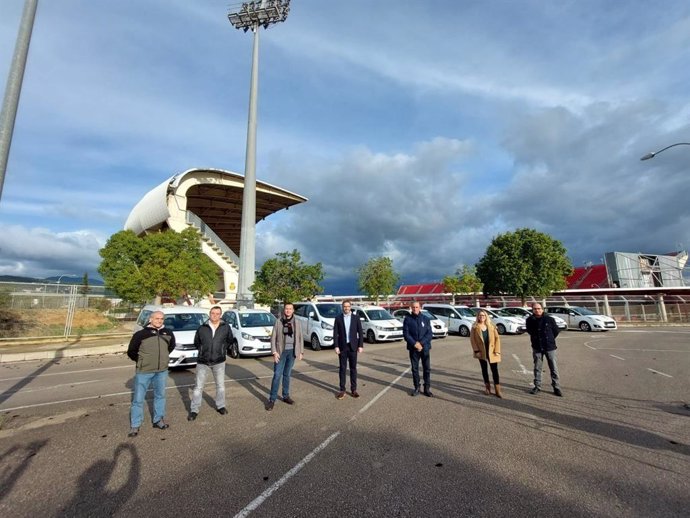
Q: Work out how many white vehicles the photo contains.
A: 9